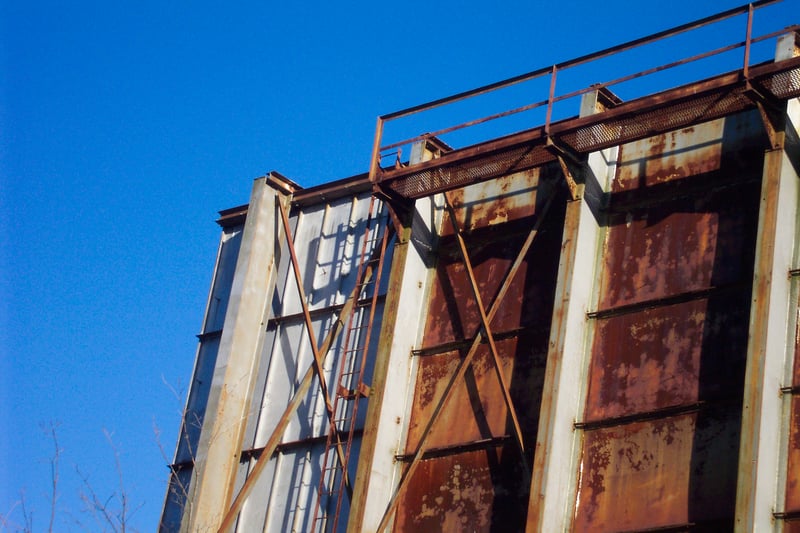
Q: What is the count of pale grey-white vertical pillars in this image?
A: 4